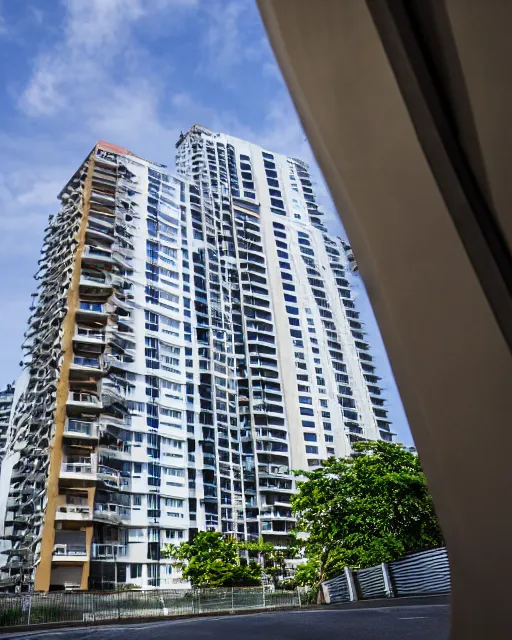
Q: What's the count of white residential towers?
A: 2